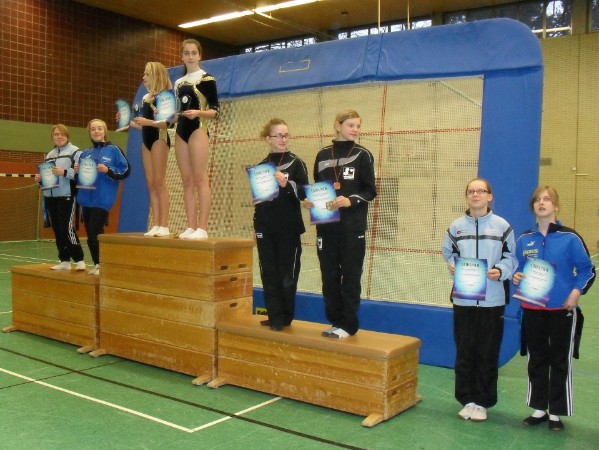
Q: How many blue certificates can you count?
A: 8